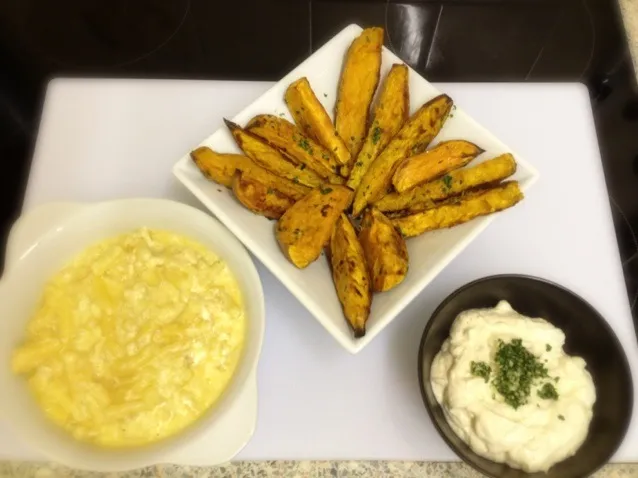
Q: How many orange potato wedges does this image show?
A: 14